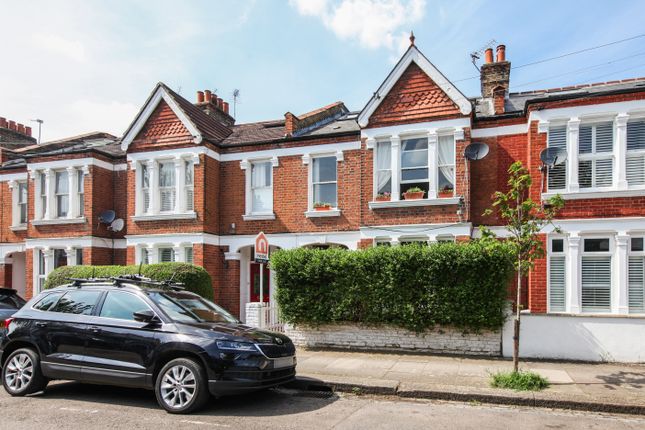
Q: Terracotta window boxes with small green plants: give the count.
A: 4